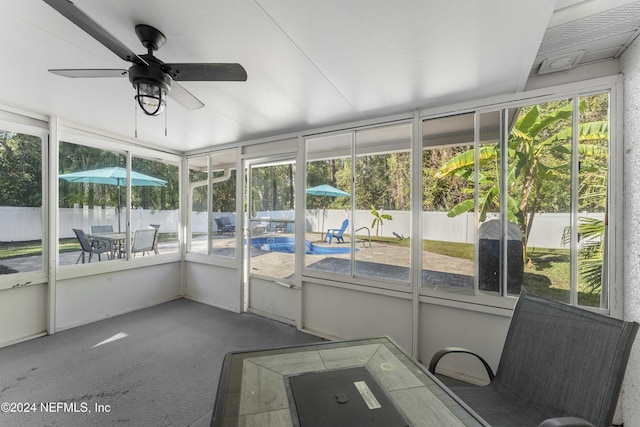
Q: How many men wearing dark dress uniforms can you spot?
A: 0